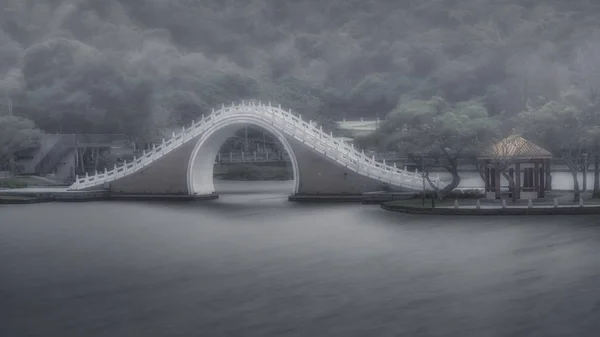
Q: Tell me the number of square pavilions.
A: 1